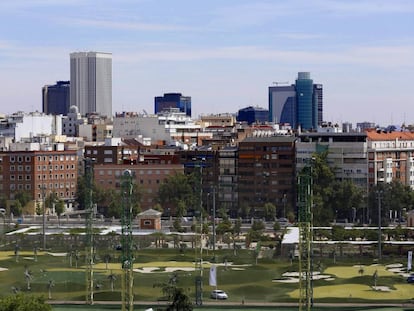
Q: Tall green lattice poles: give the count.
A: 4